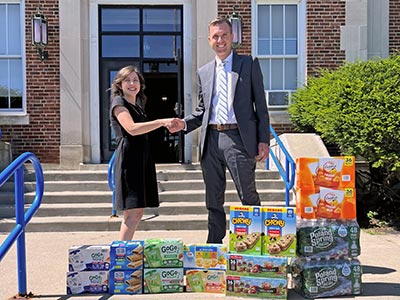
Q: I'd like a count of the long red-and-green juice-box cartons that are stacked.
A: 2